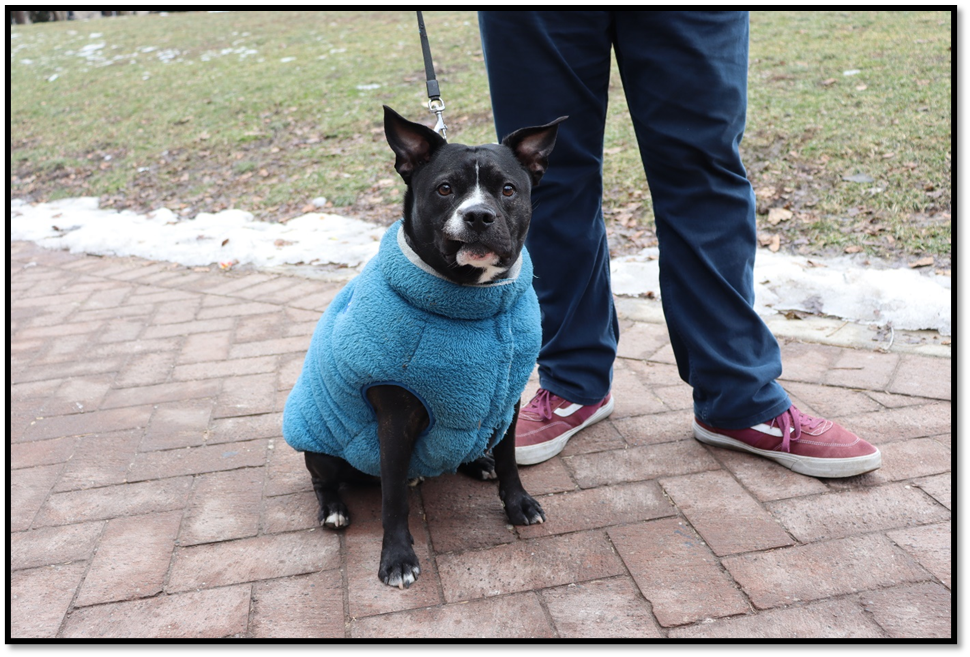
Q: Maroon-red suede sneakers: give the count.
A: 2